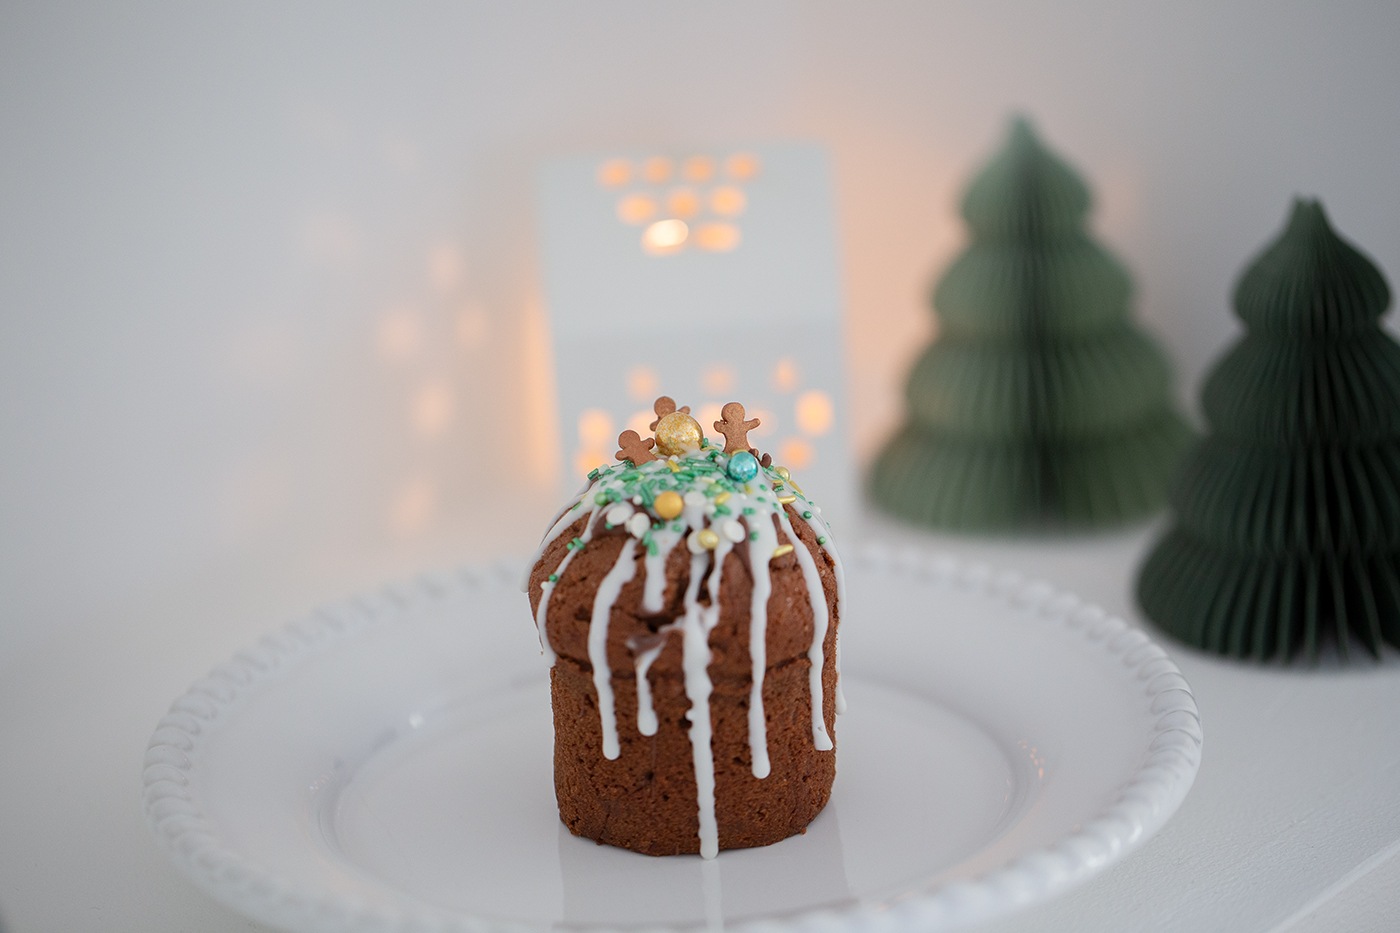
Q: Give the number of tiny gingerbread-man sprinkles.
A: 3